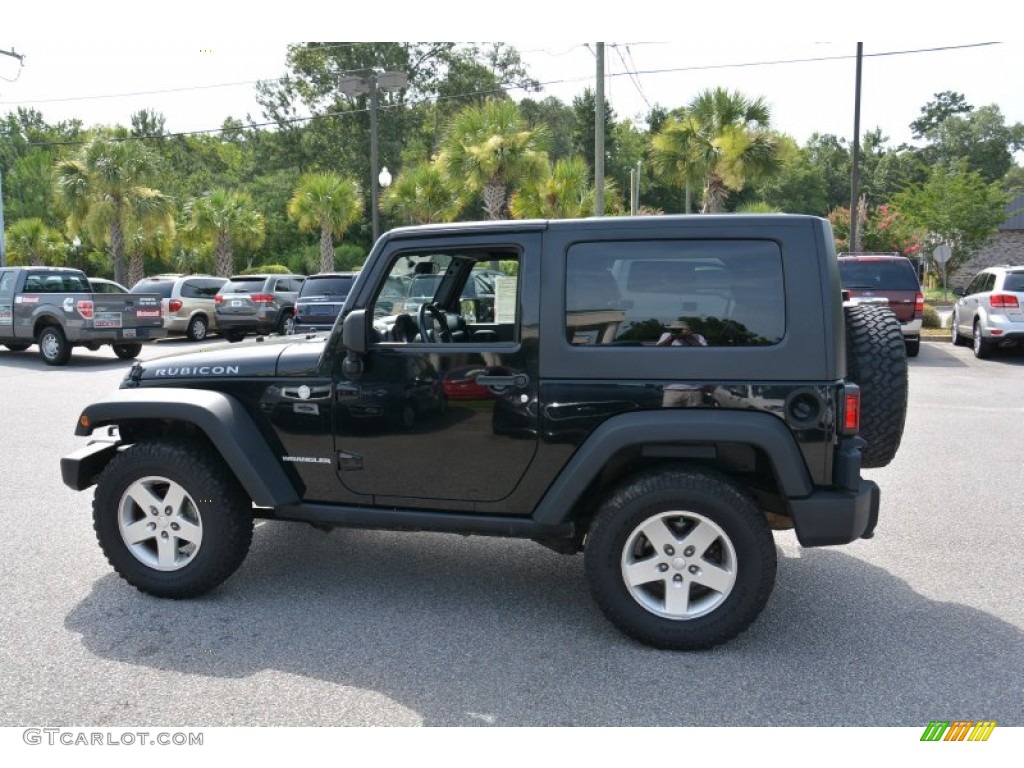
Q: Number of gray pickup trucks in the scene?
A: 1